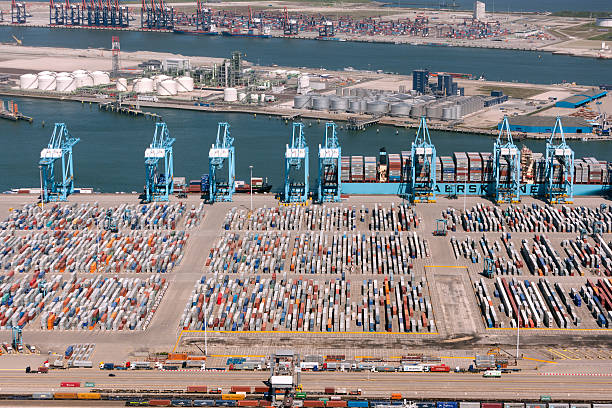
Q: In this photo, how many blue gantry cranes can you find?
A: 8